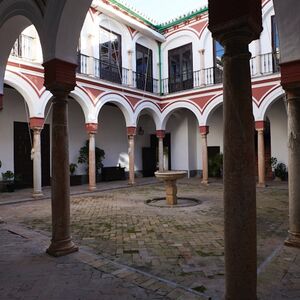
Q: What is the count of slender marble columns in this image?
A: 9